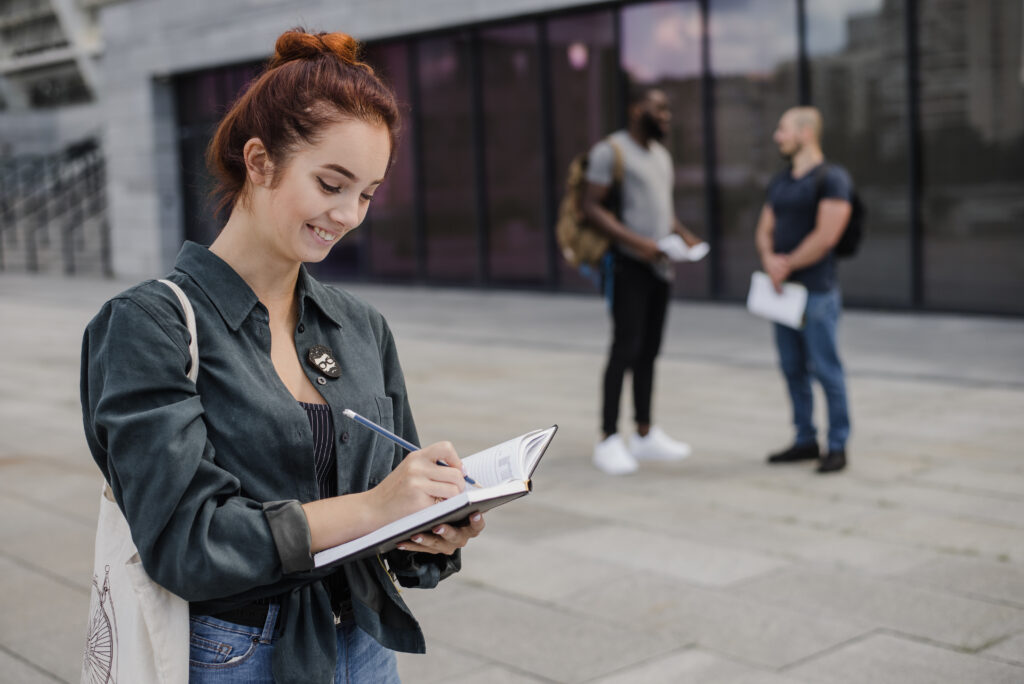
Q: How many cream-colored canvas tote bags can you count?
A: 1